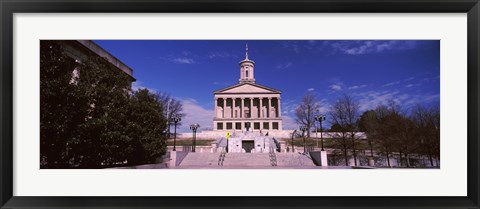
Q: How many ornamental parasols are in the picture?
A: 0